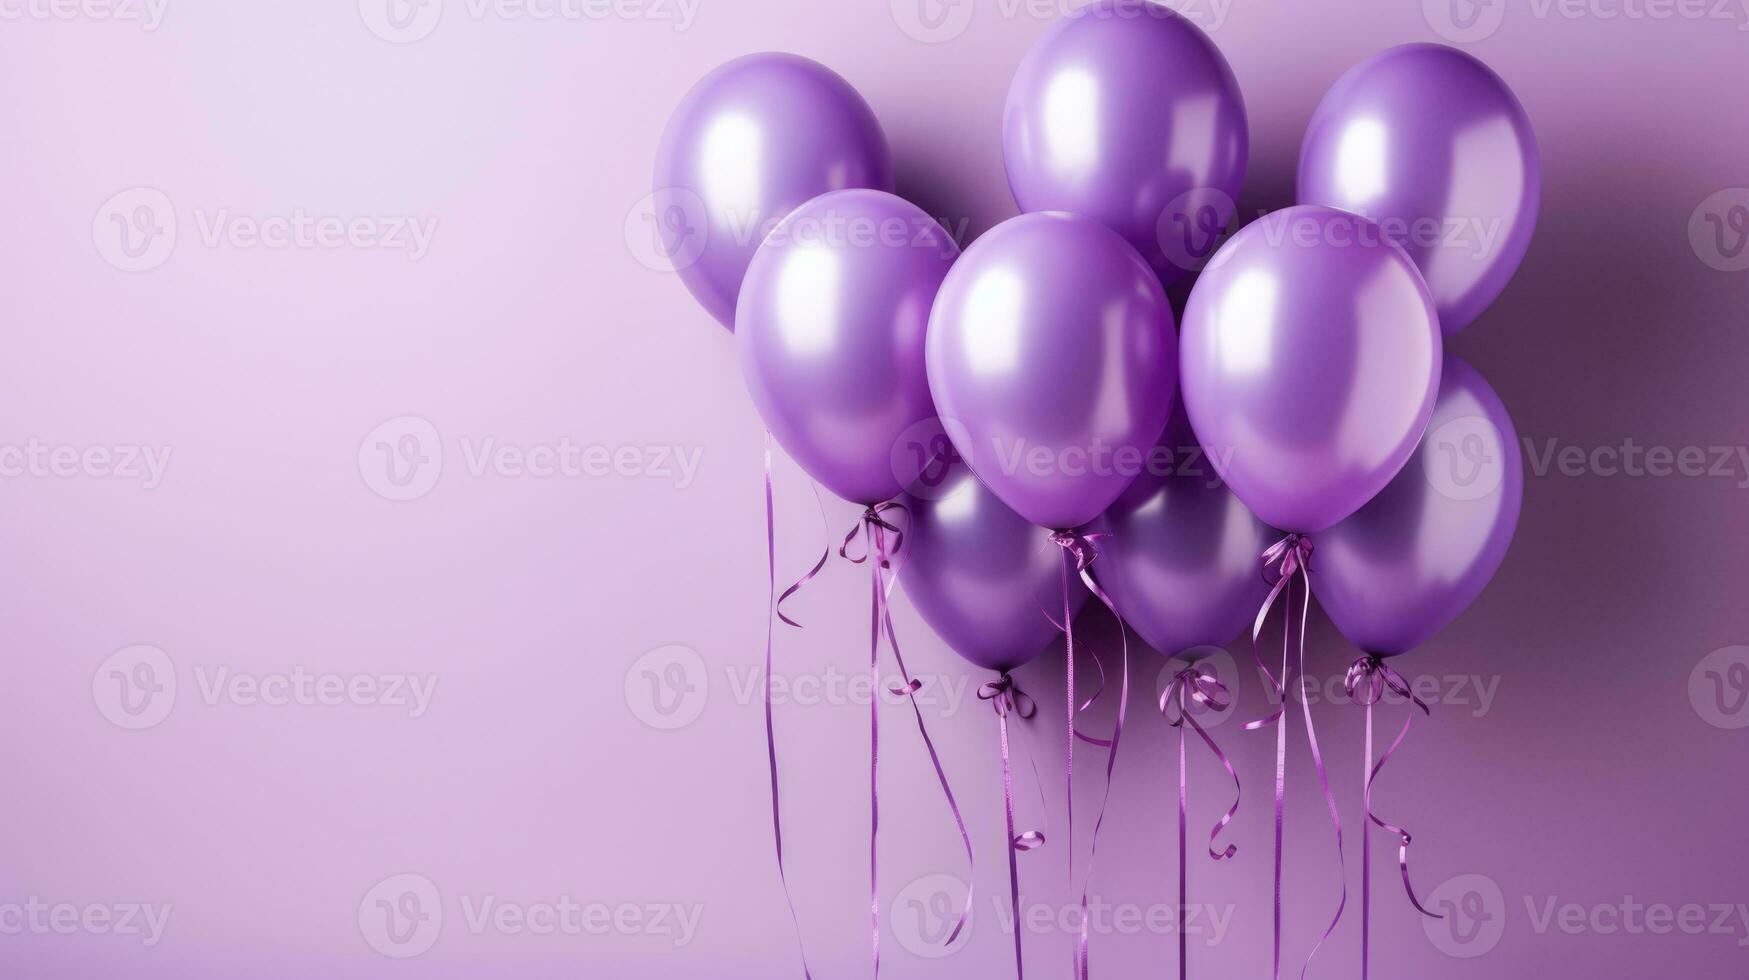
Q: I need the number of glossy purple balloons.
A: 9